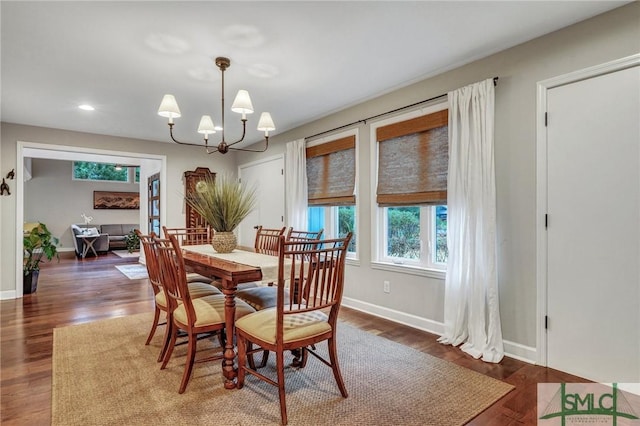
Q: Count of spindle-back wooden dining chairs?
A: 6